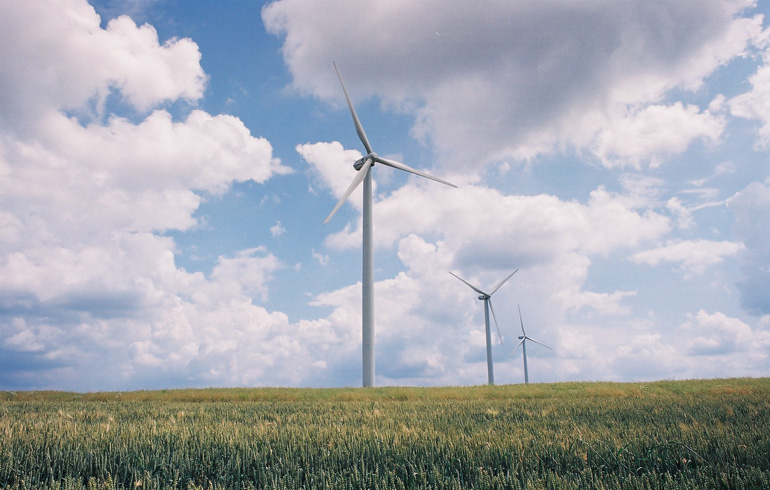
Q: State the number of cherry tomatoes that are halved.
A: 0